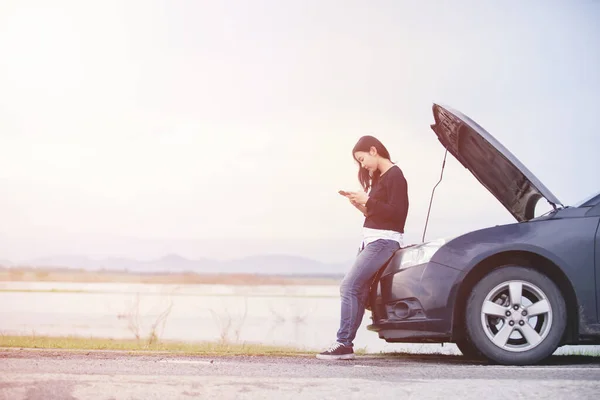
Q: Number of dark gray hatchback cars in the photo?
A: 1